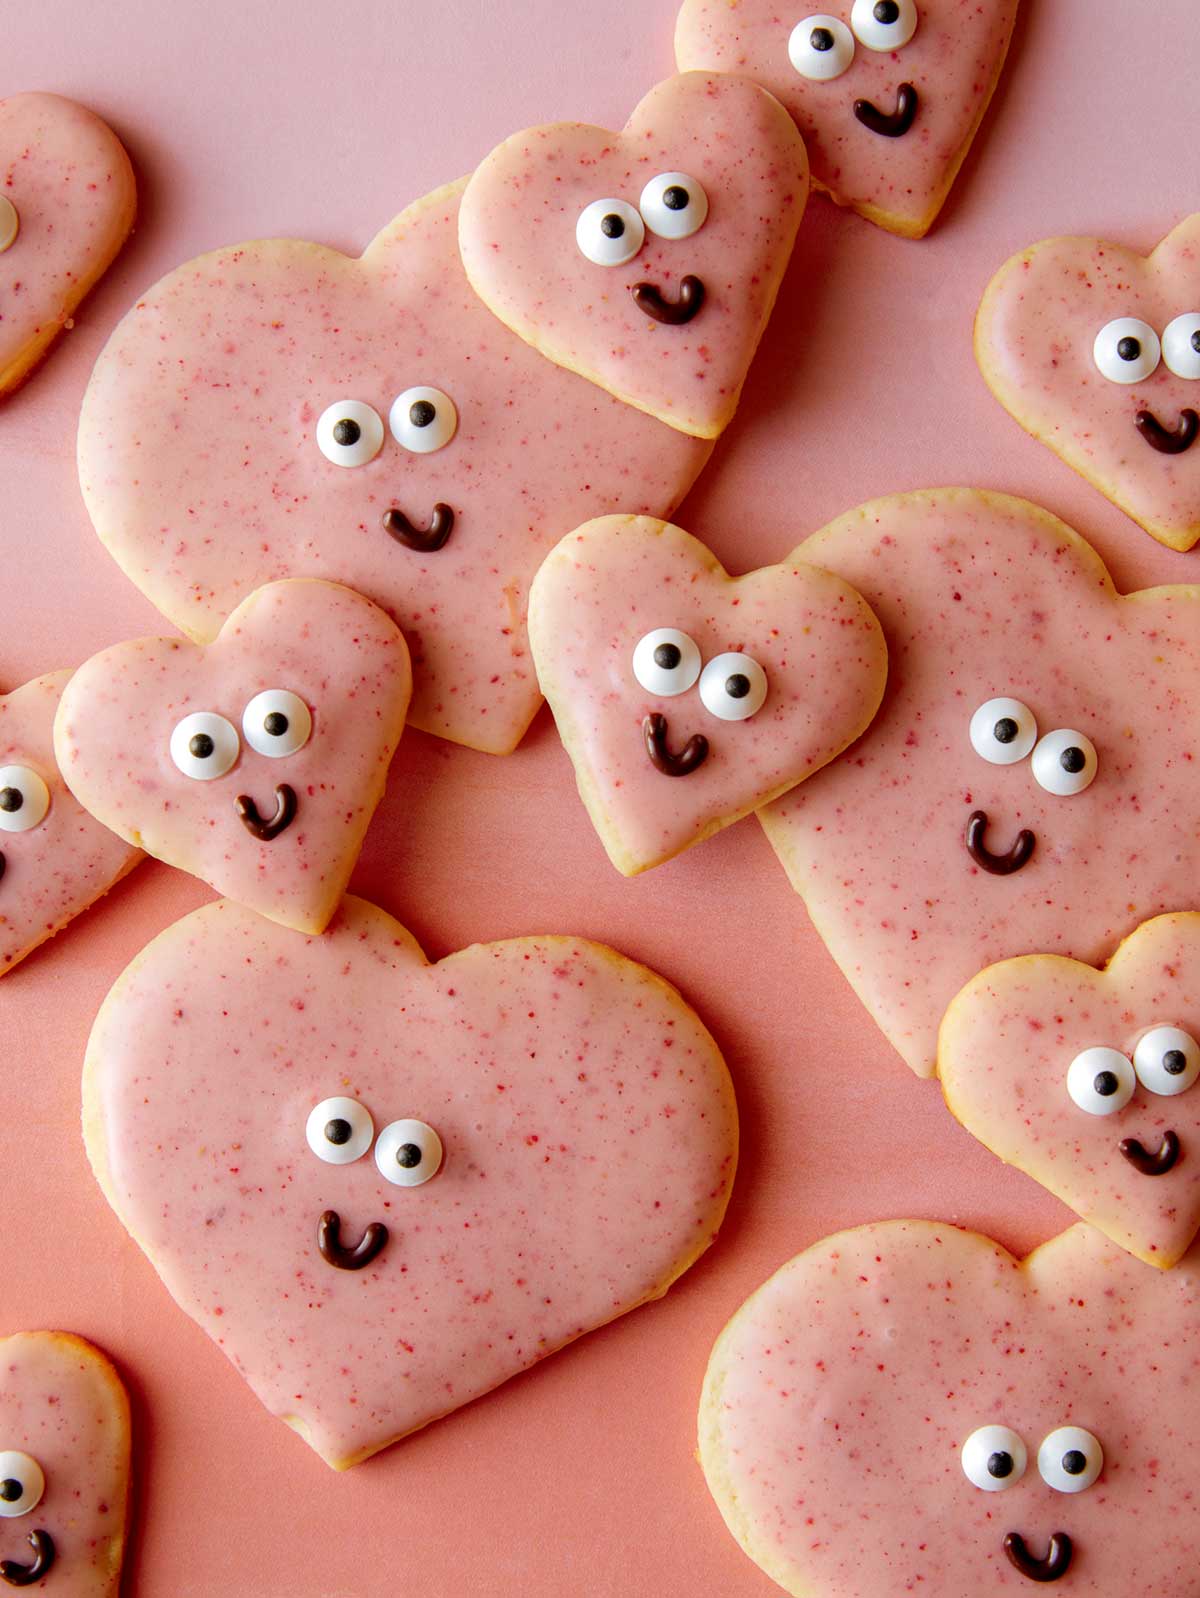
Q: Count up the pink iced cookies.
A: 13